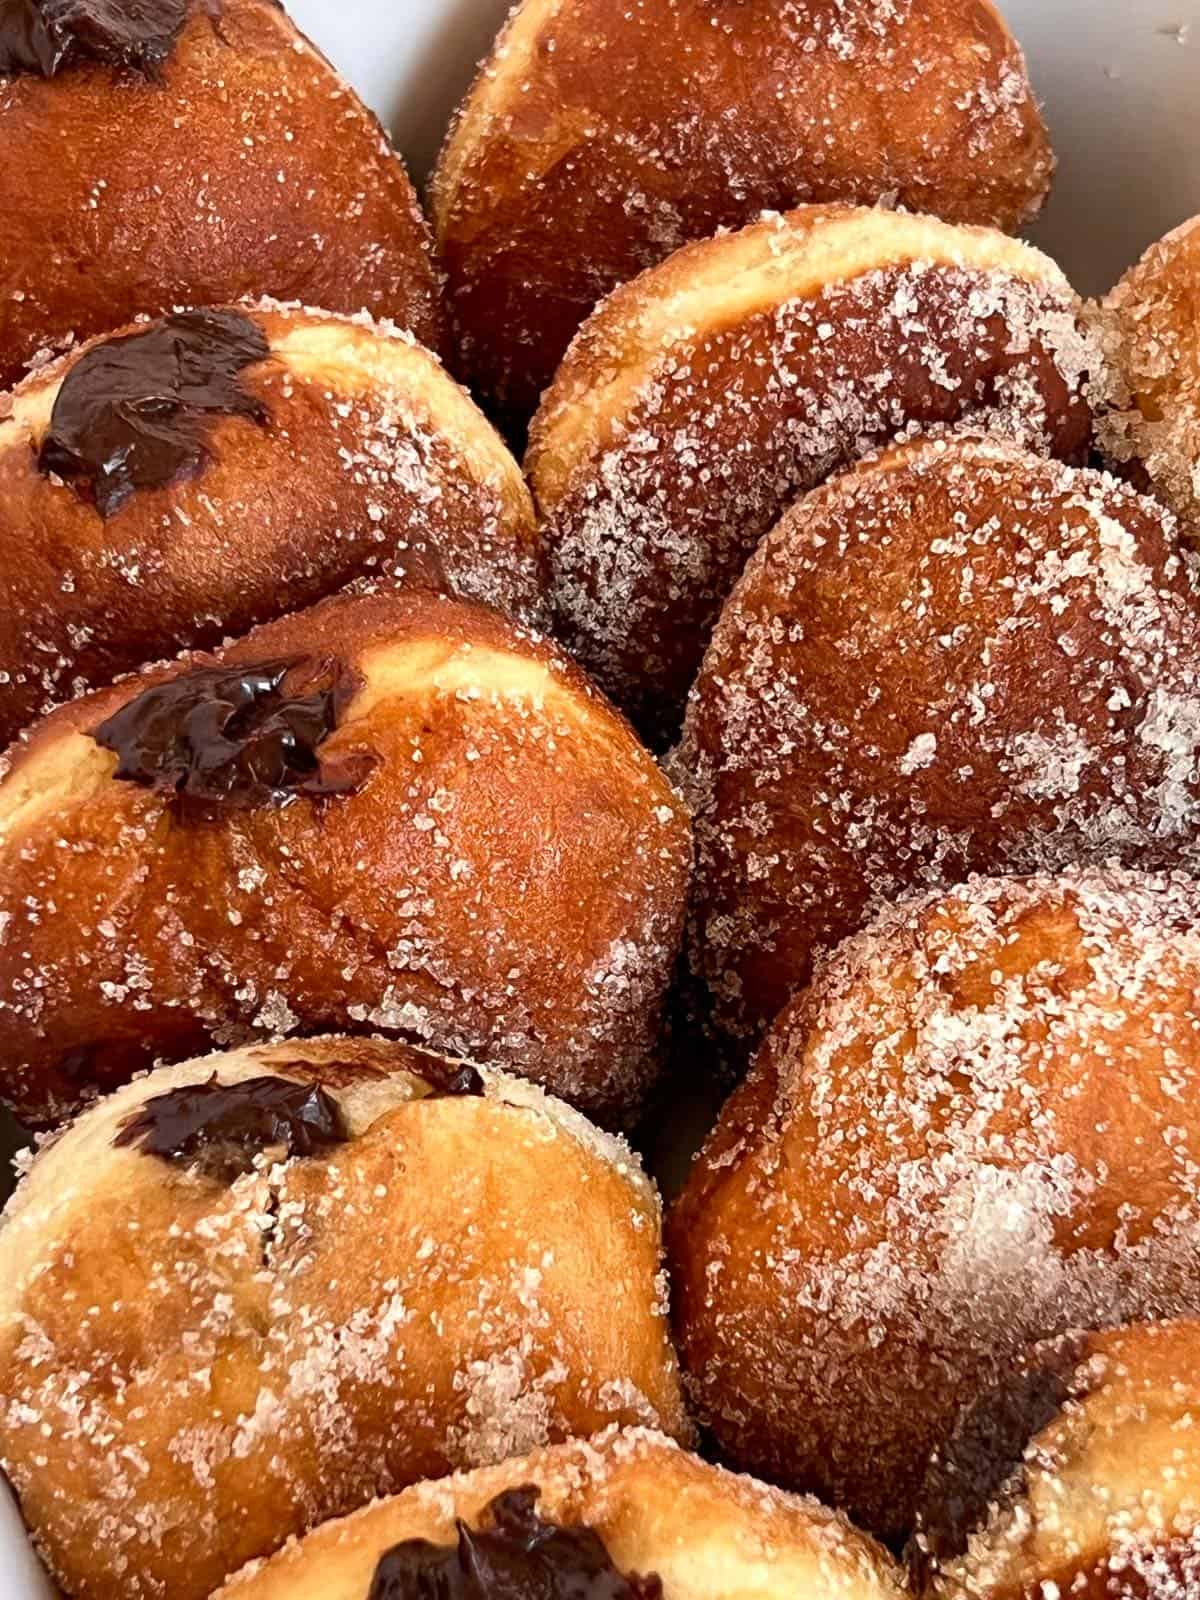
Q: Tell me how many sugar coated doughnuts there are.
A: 11